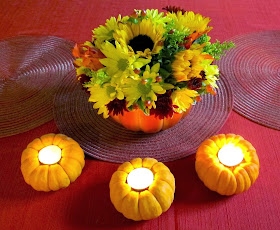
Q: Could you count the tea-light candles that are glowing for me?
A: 3